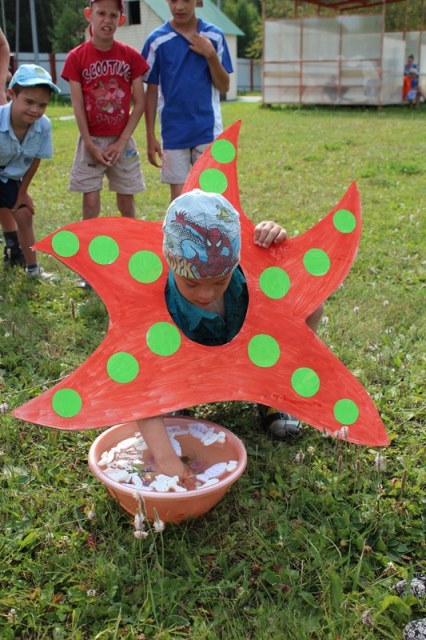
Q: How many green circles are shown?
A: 14